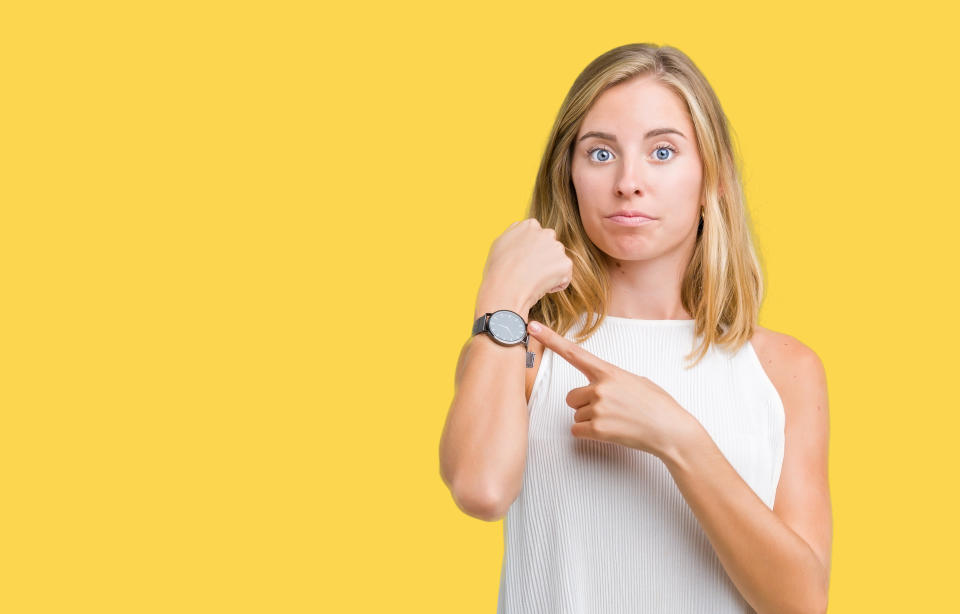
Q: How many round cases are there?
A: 1